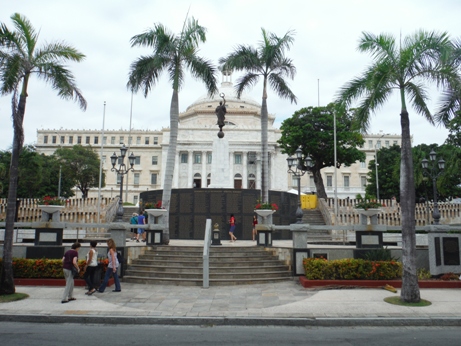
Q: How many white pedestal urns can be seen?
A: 4